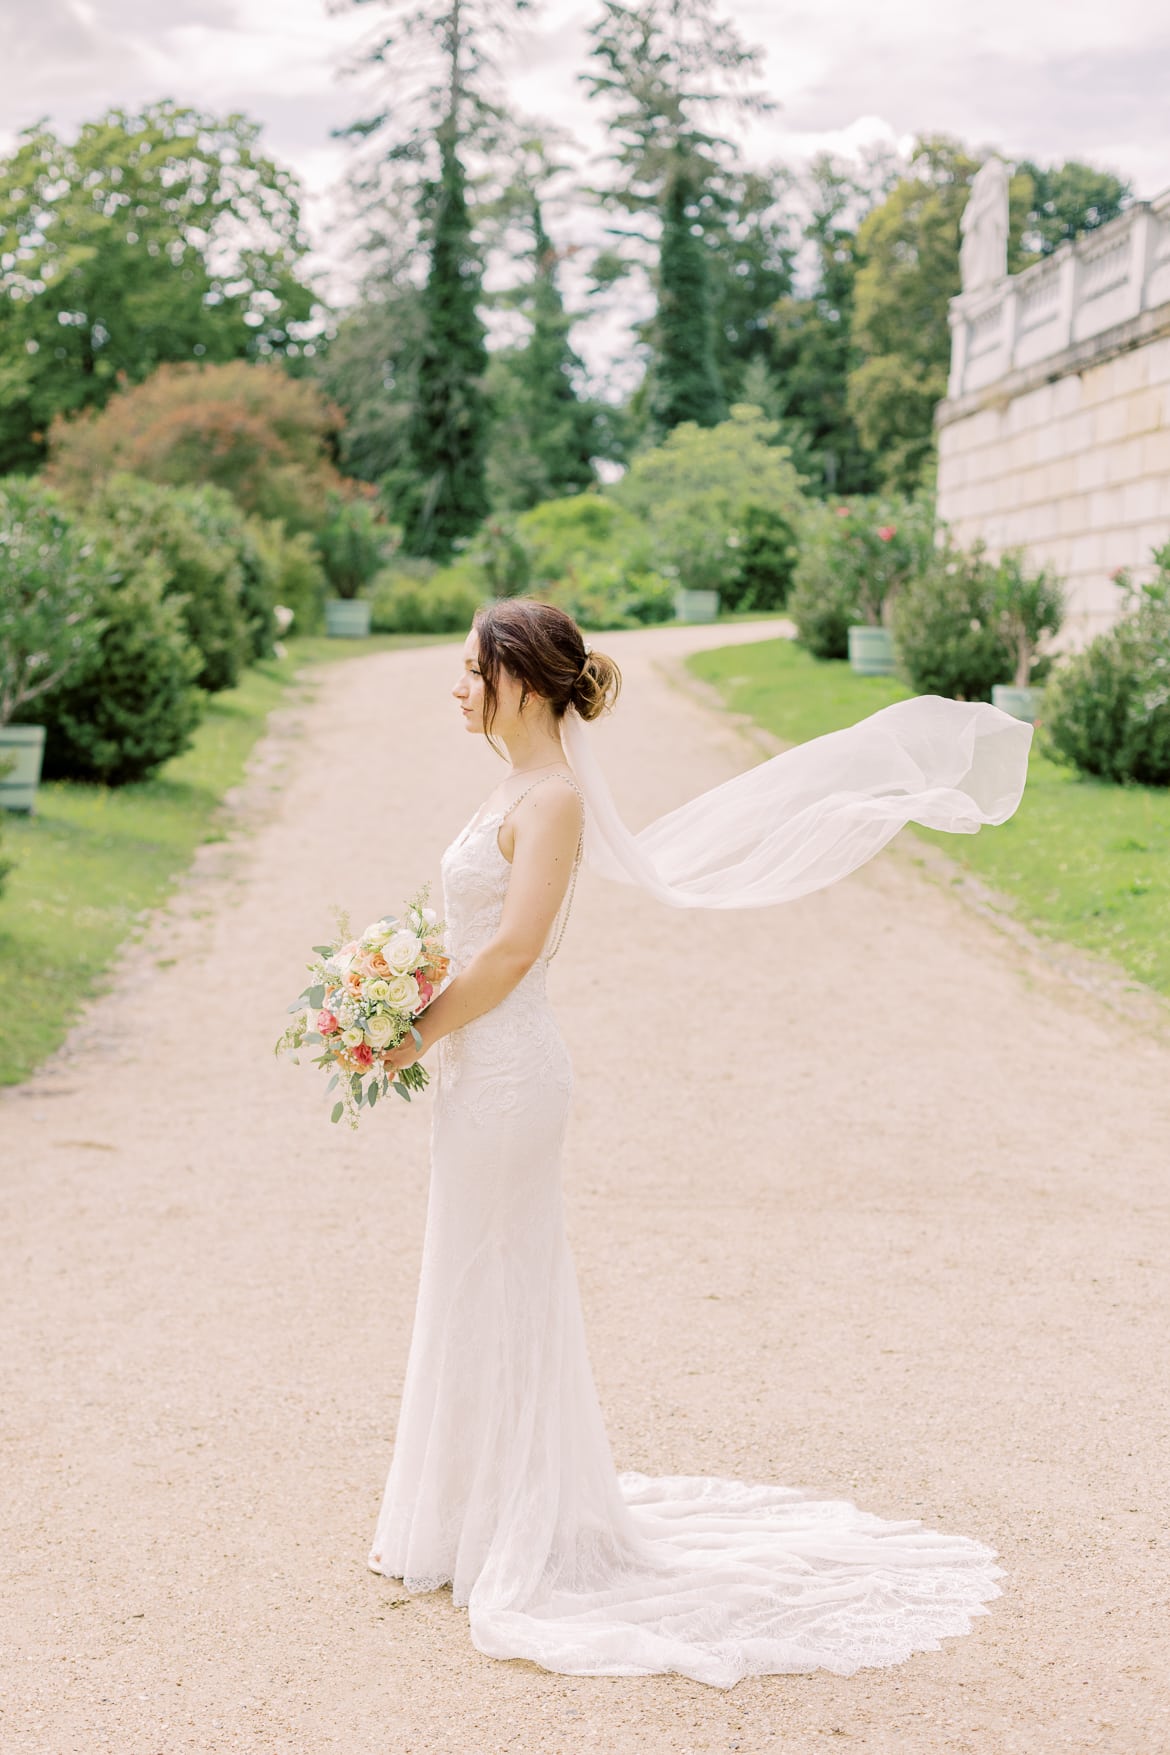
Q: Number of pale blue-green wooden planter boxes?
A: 5